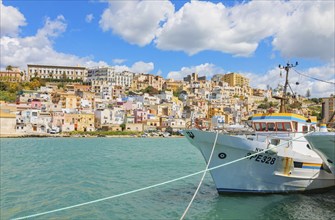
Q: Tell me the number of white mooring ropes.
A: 2